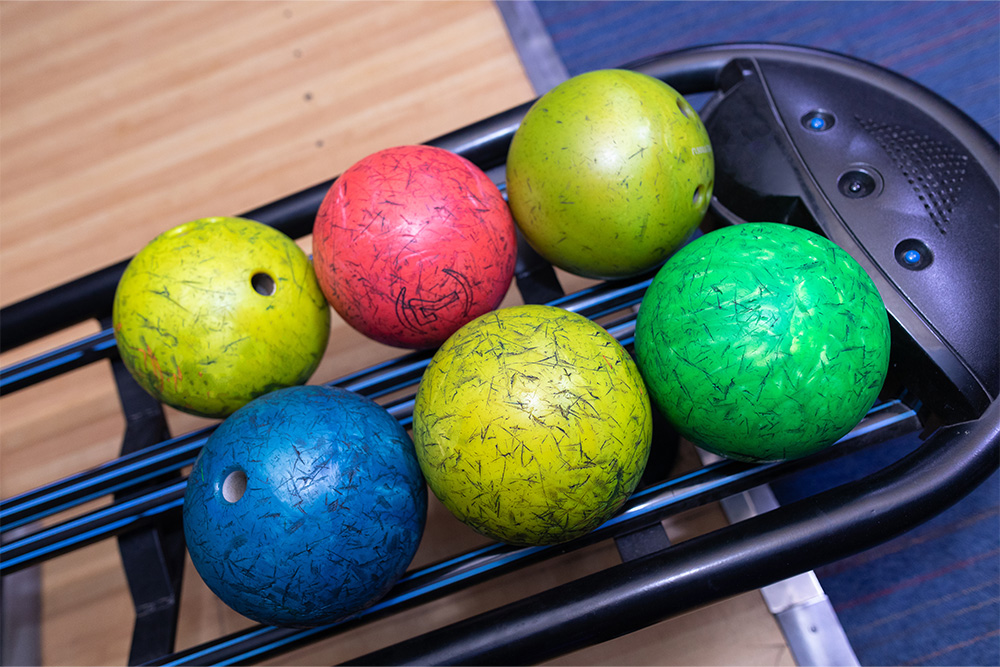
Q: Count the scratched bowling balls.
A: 6